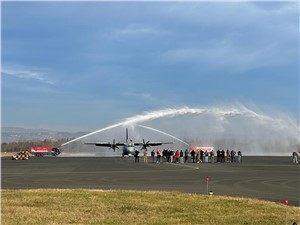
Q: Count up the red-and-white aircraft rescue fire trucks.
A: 2